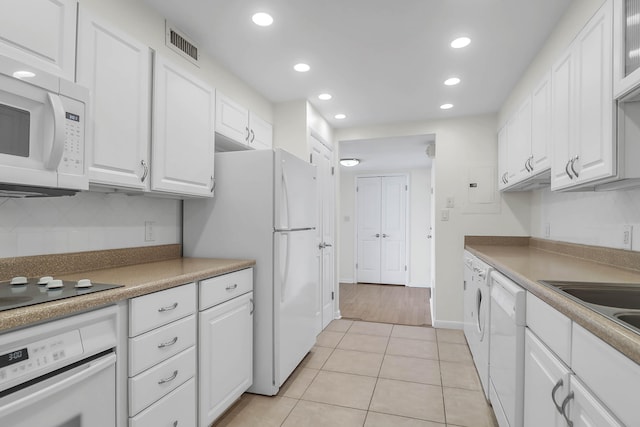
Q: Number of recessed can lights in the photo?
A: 7